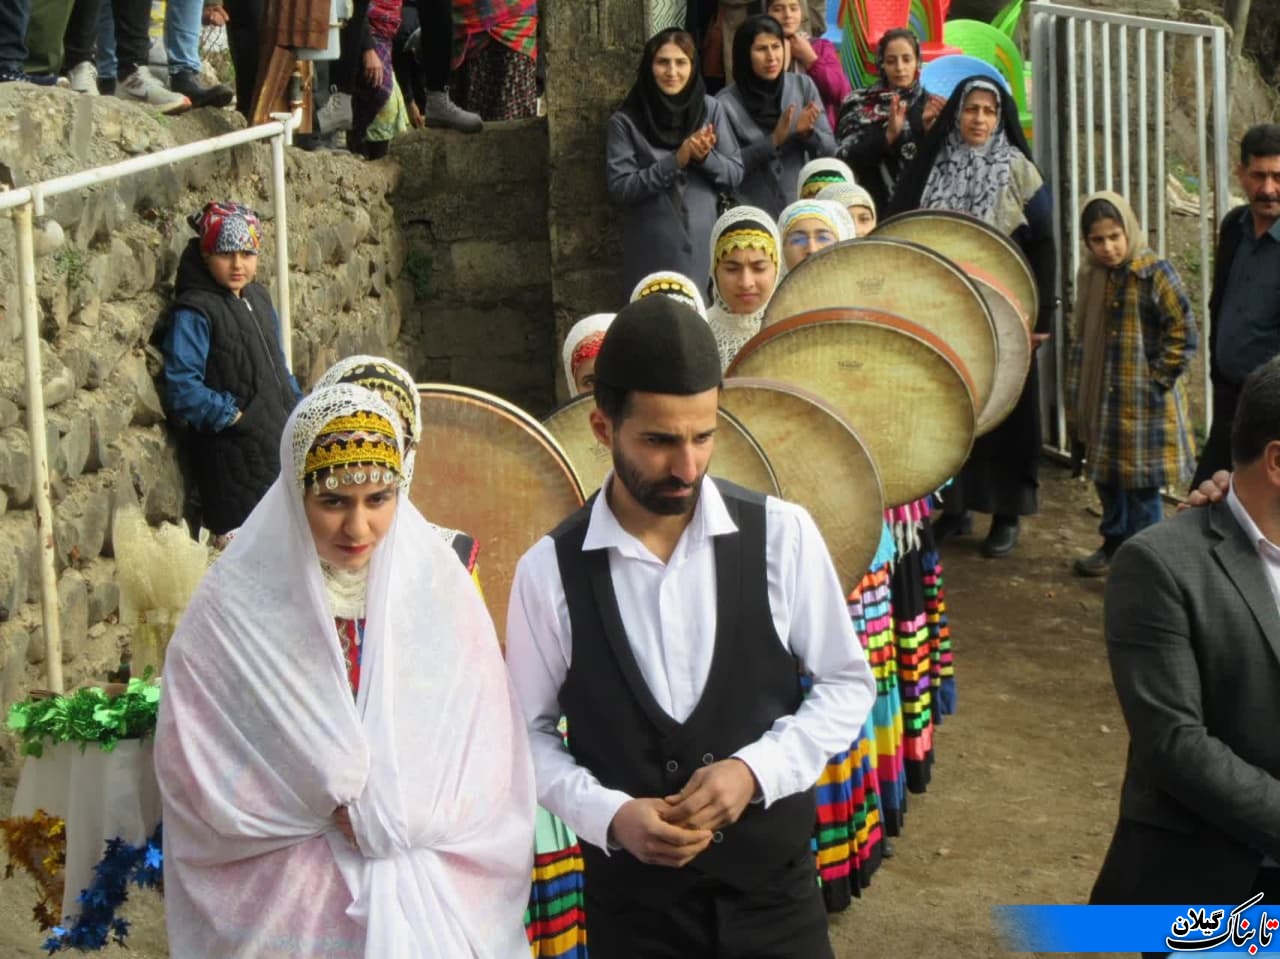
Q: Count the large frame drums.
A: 7